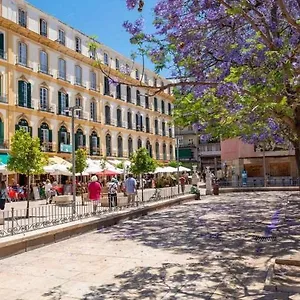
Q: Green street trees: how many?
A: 3